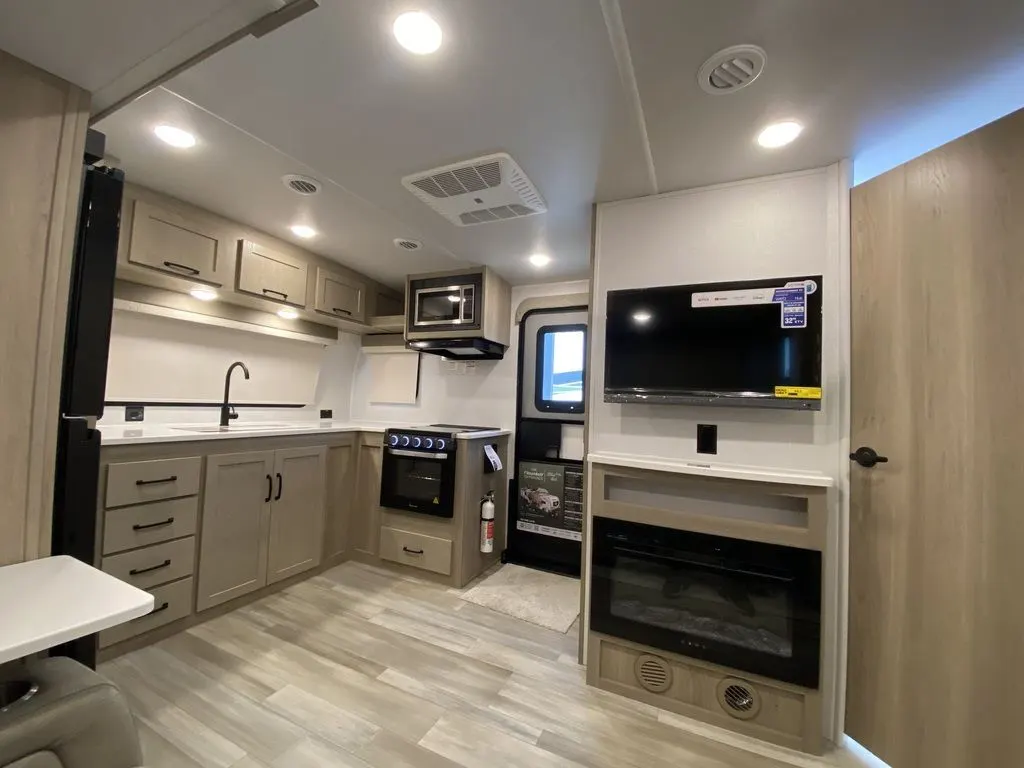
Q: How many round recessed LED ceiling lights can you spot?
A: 5